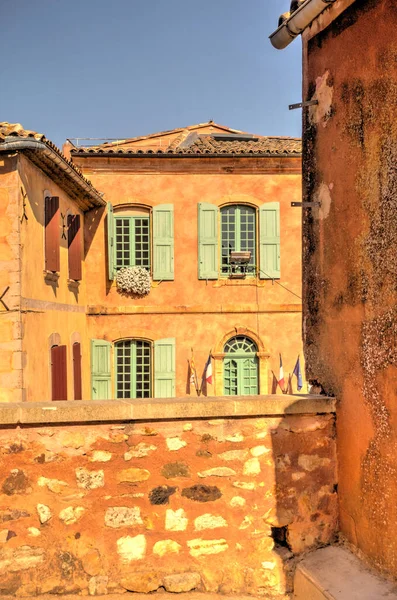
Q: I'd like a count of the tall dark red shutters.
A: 4